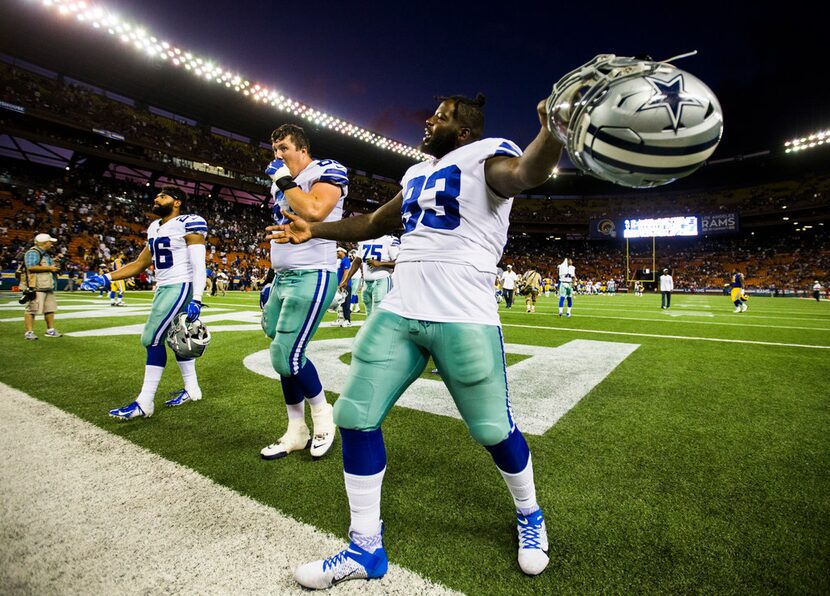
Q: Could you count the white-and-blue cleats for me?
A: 4